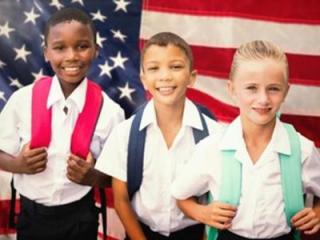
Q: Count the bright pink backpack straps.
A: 2